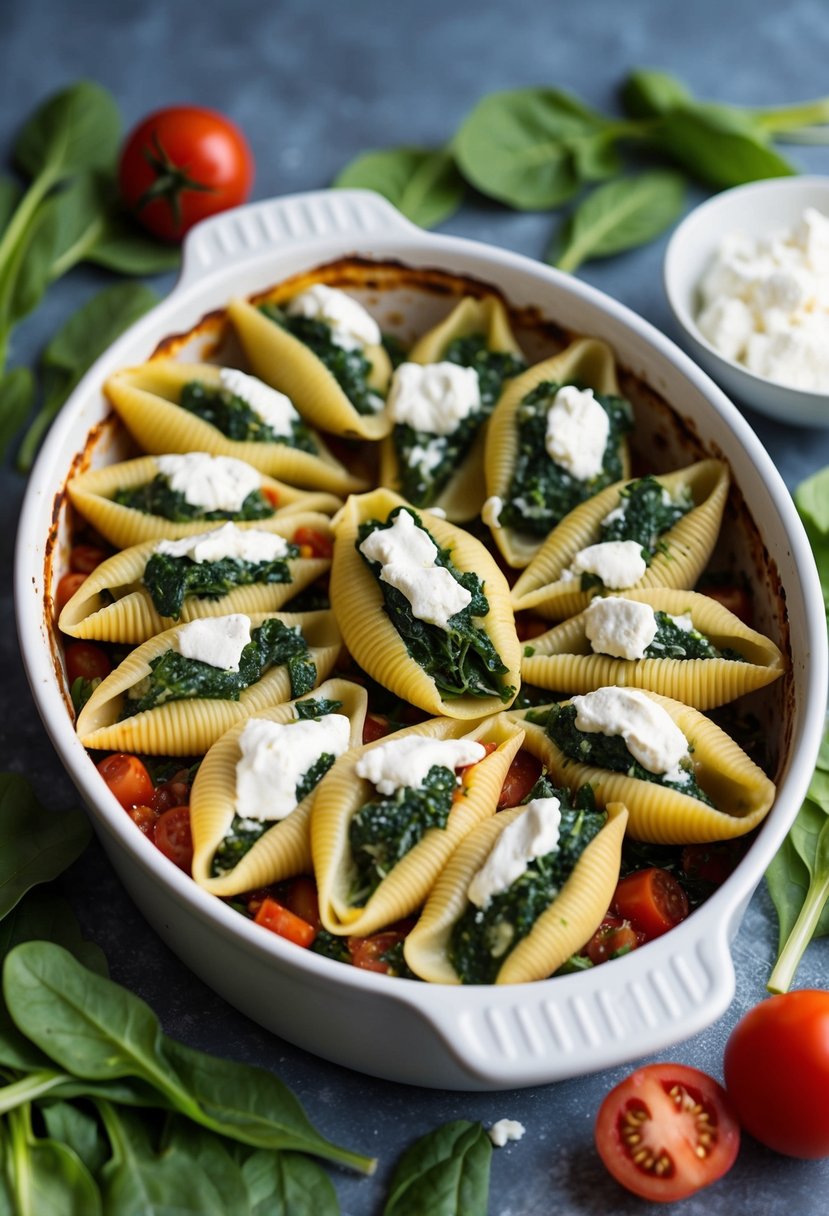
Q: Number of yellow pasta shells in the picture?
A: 14